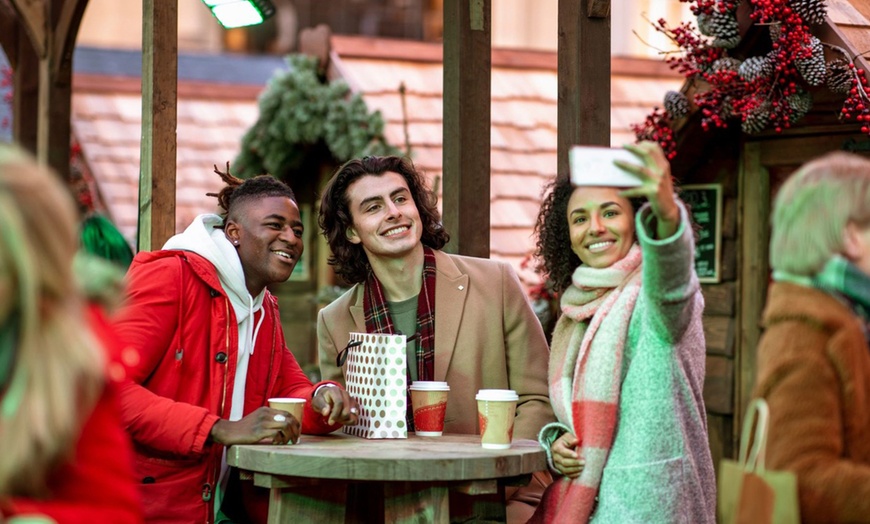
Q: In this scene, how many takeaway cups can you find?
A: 3